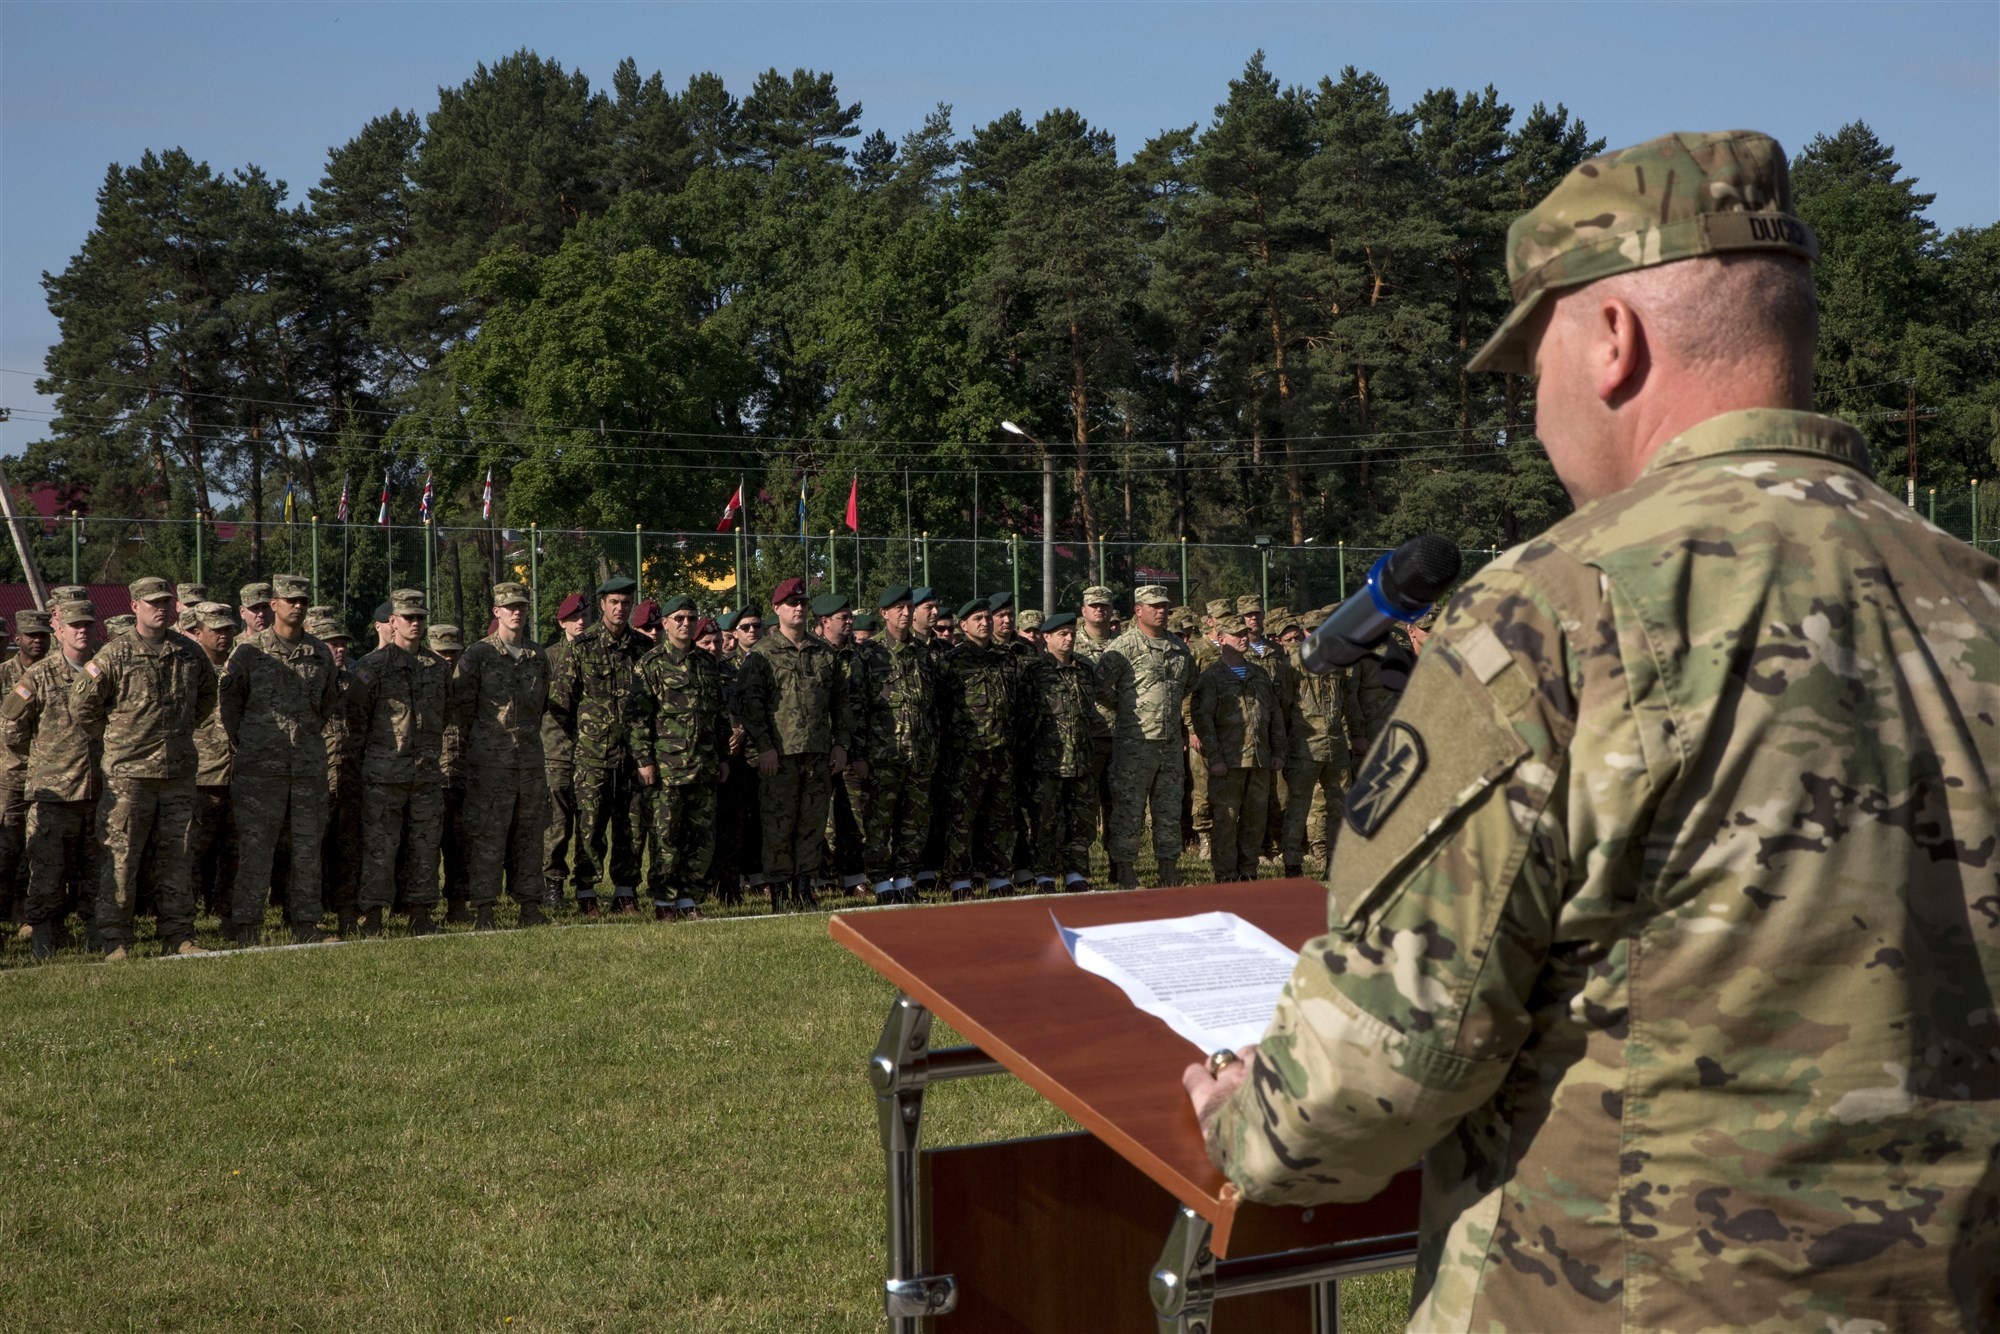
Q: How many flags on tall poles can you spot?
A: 8